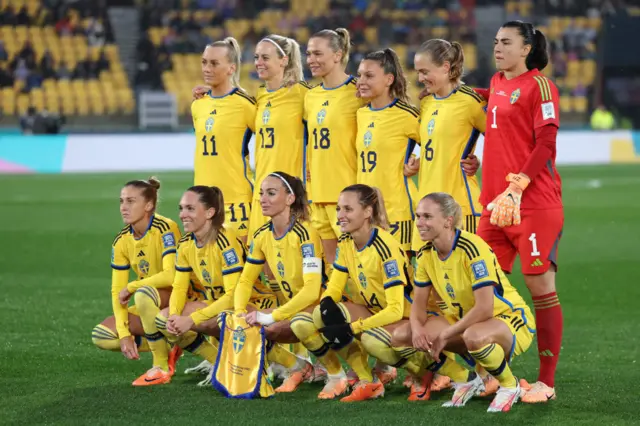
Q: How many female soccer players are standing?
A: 6